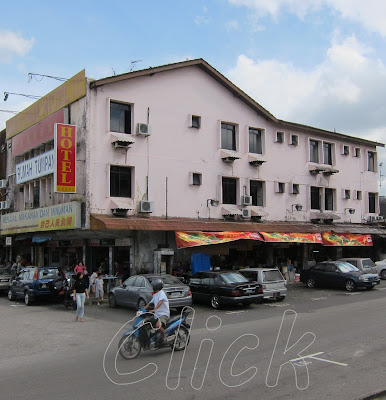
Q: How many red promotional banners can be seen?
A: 3